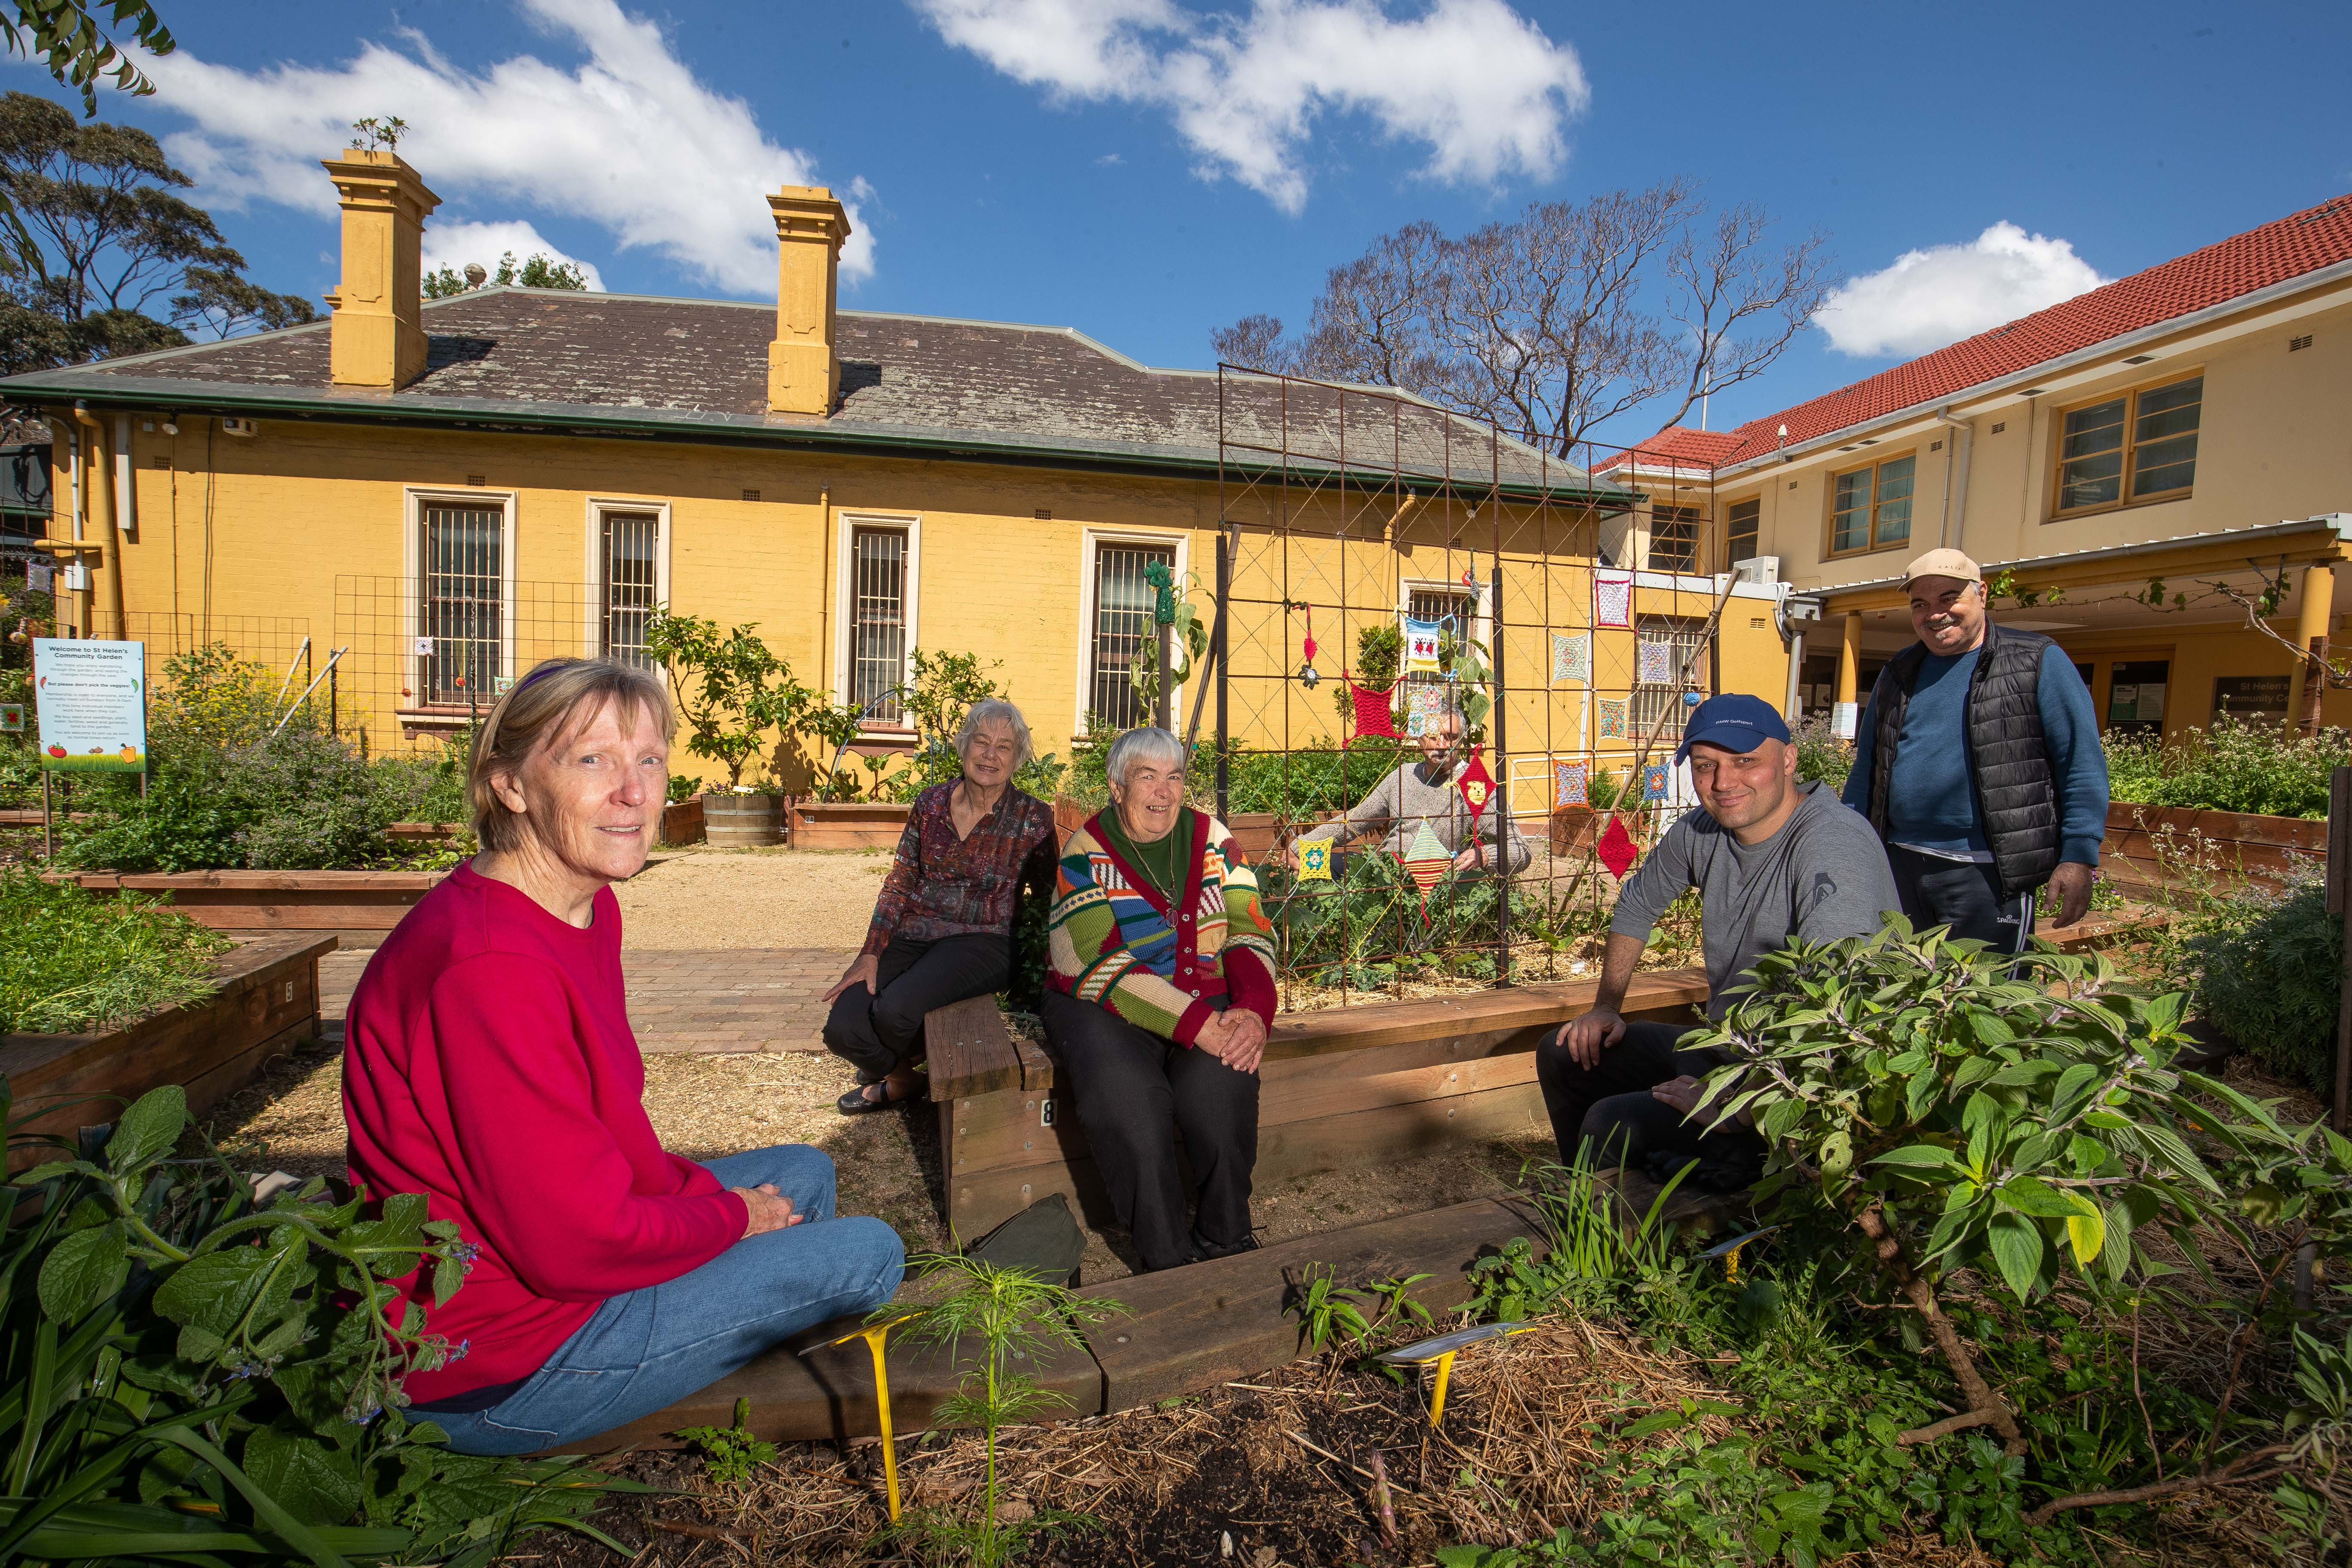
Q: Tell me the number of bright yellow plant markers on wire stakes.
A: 3